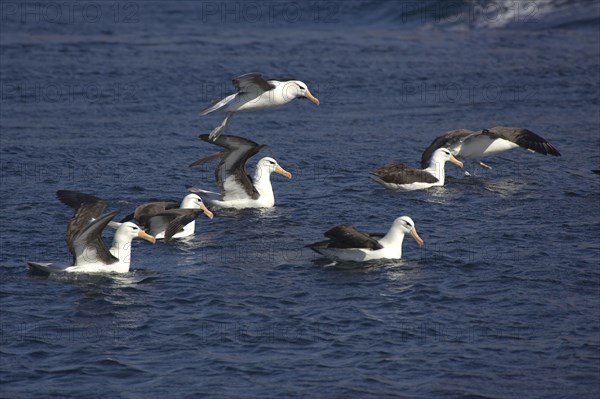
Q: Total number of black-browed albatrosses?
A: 7